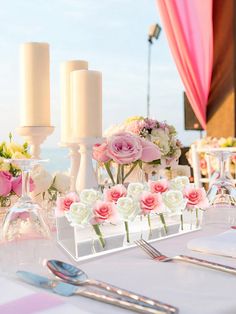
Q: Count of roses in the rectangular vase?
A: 12